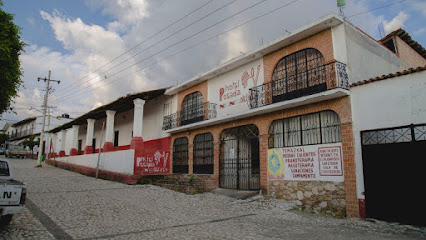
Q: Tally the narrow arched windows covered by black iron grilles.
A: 2